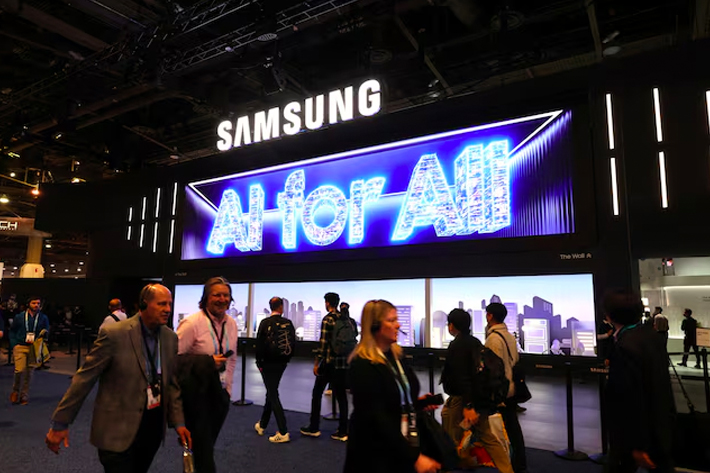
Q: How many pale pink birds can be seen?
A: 0